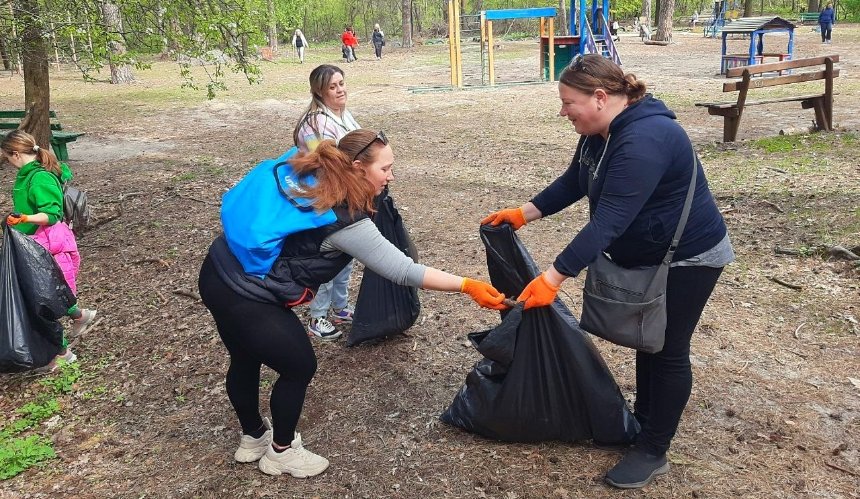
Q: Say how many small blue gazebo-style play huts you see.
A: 1